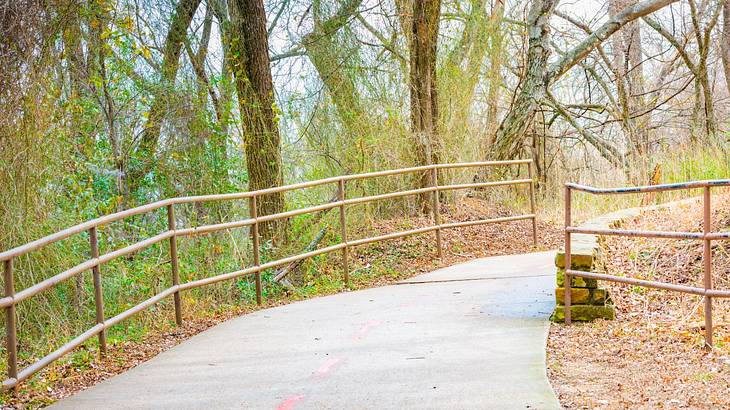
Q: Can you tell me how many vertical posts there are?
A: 9